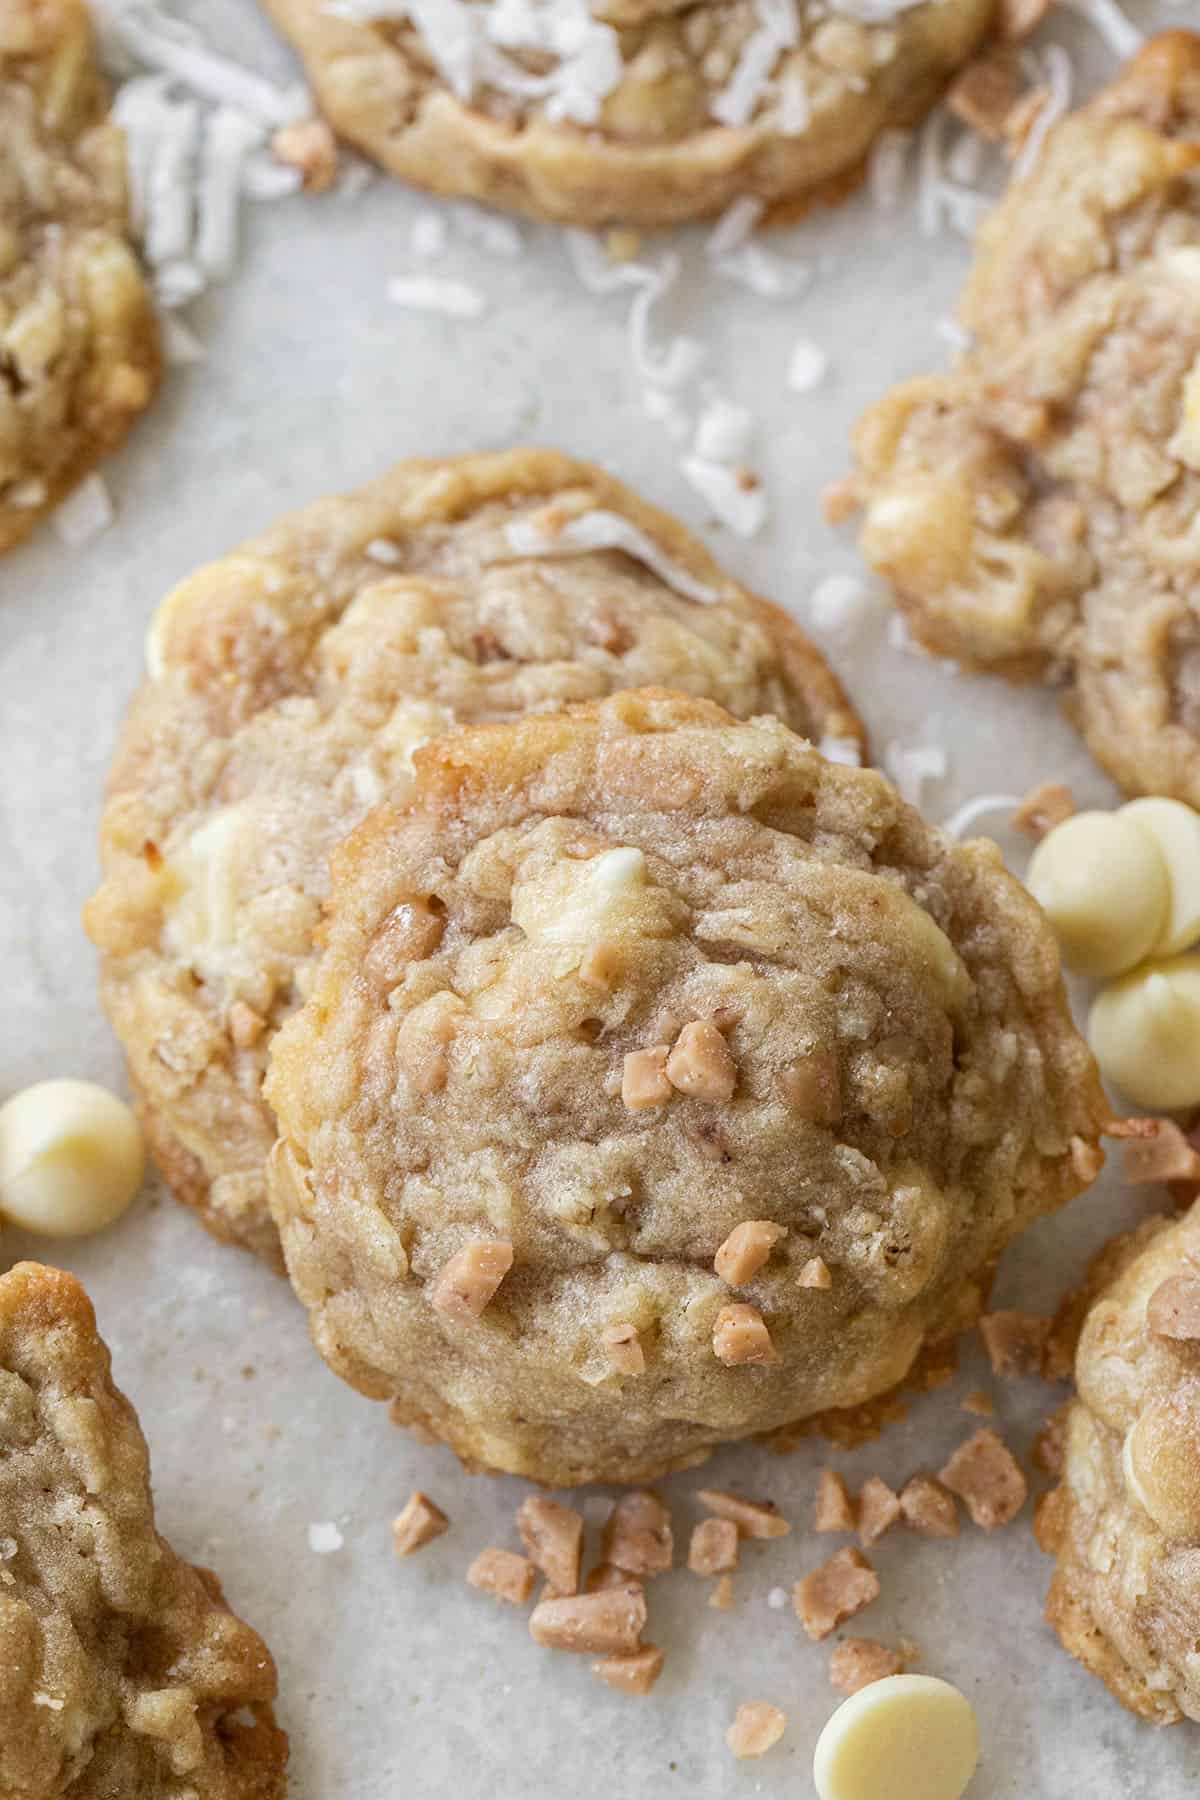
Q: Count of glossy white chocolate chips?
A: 5